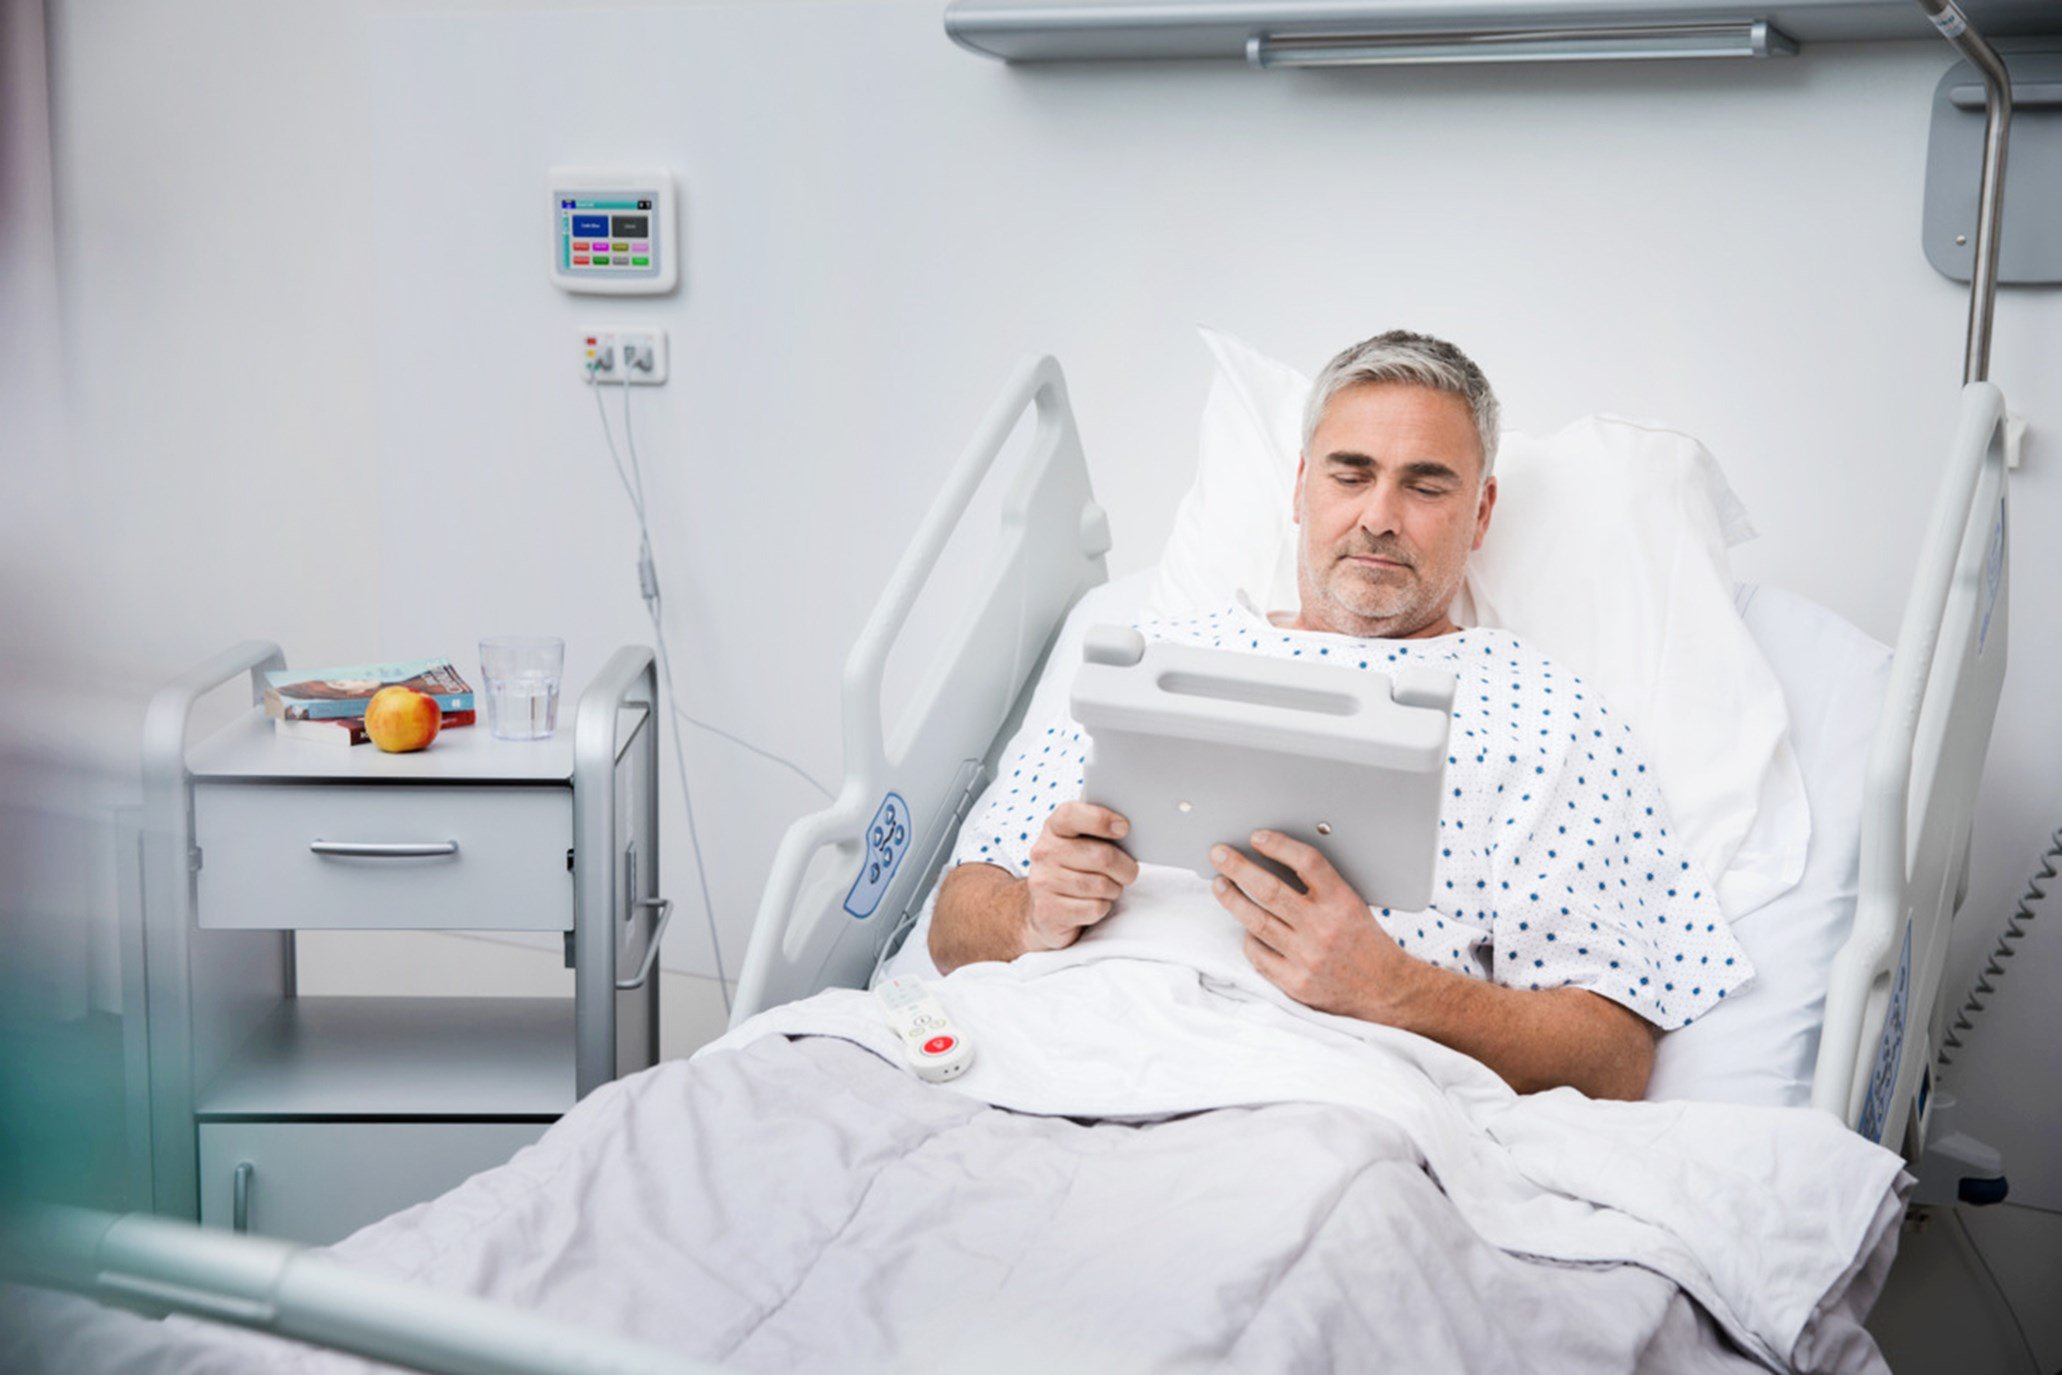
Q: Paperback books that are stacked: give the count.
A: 2